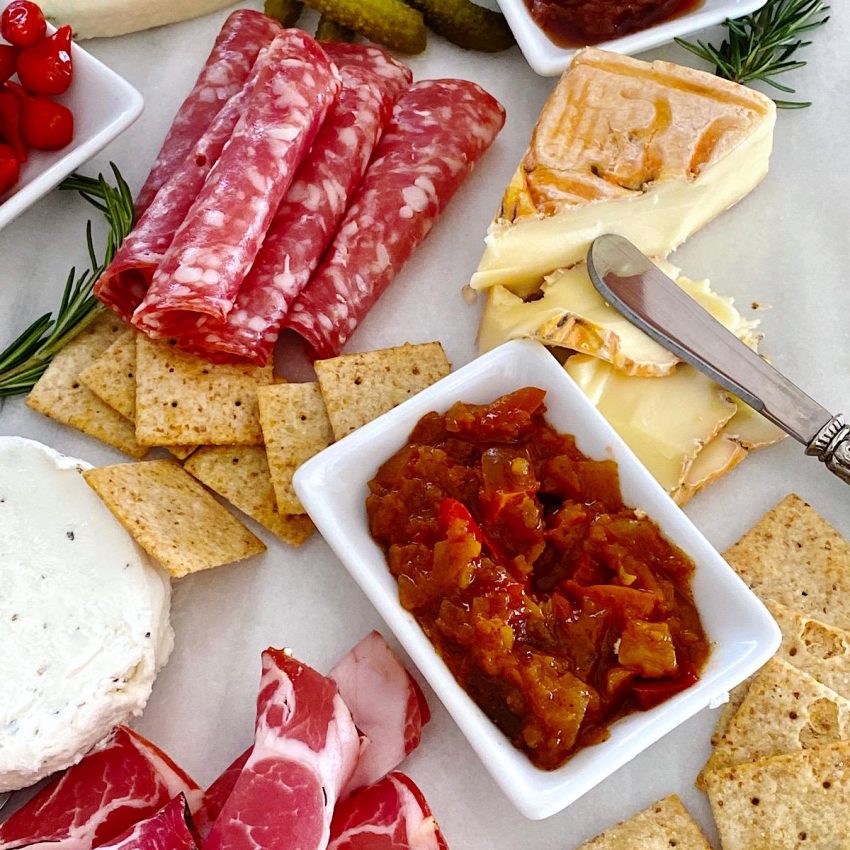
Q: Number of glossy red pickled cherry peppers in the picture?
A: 6